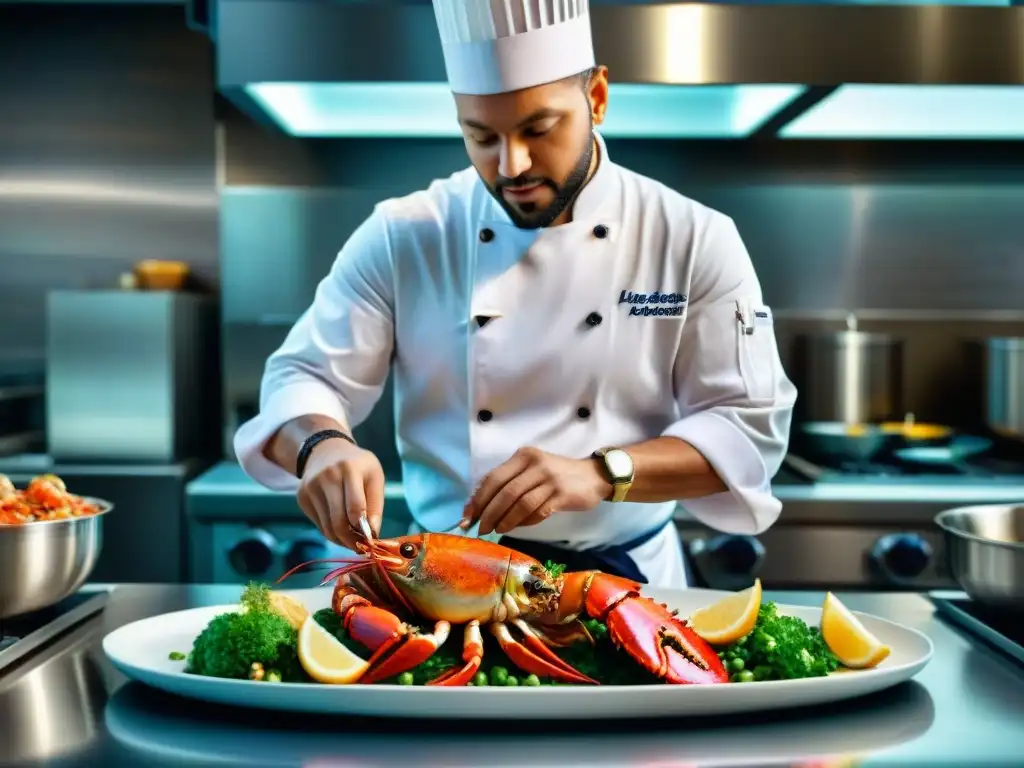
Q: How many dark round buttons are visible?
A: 5